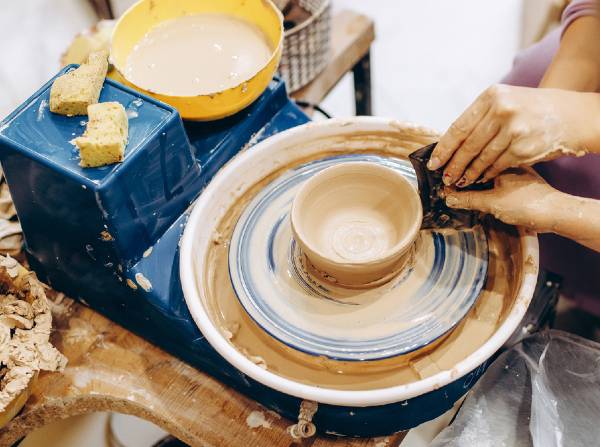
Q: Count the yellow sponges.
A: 2